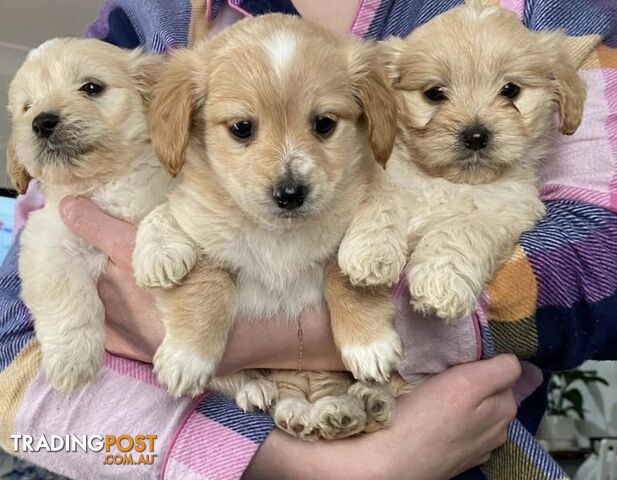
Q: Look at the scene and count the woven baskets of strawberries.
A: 0